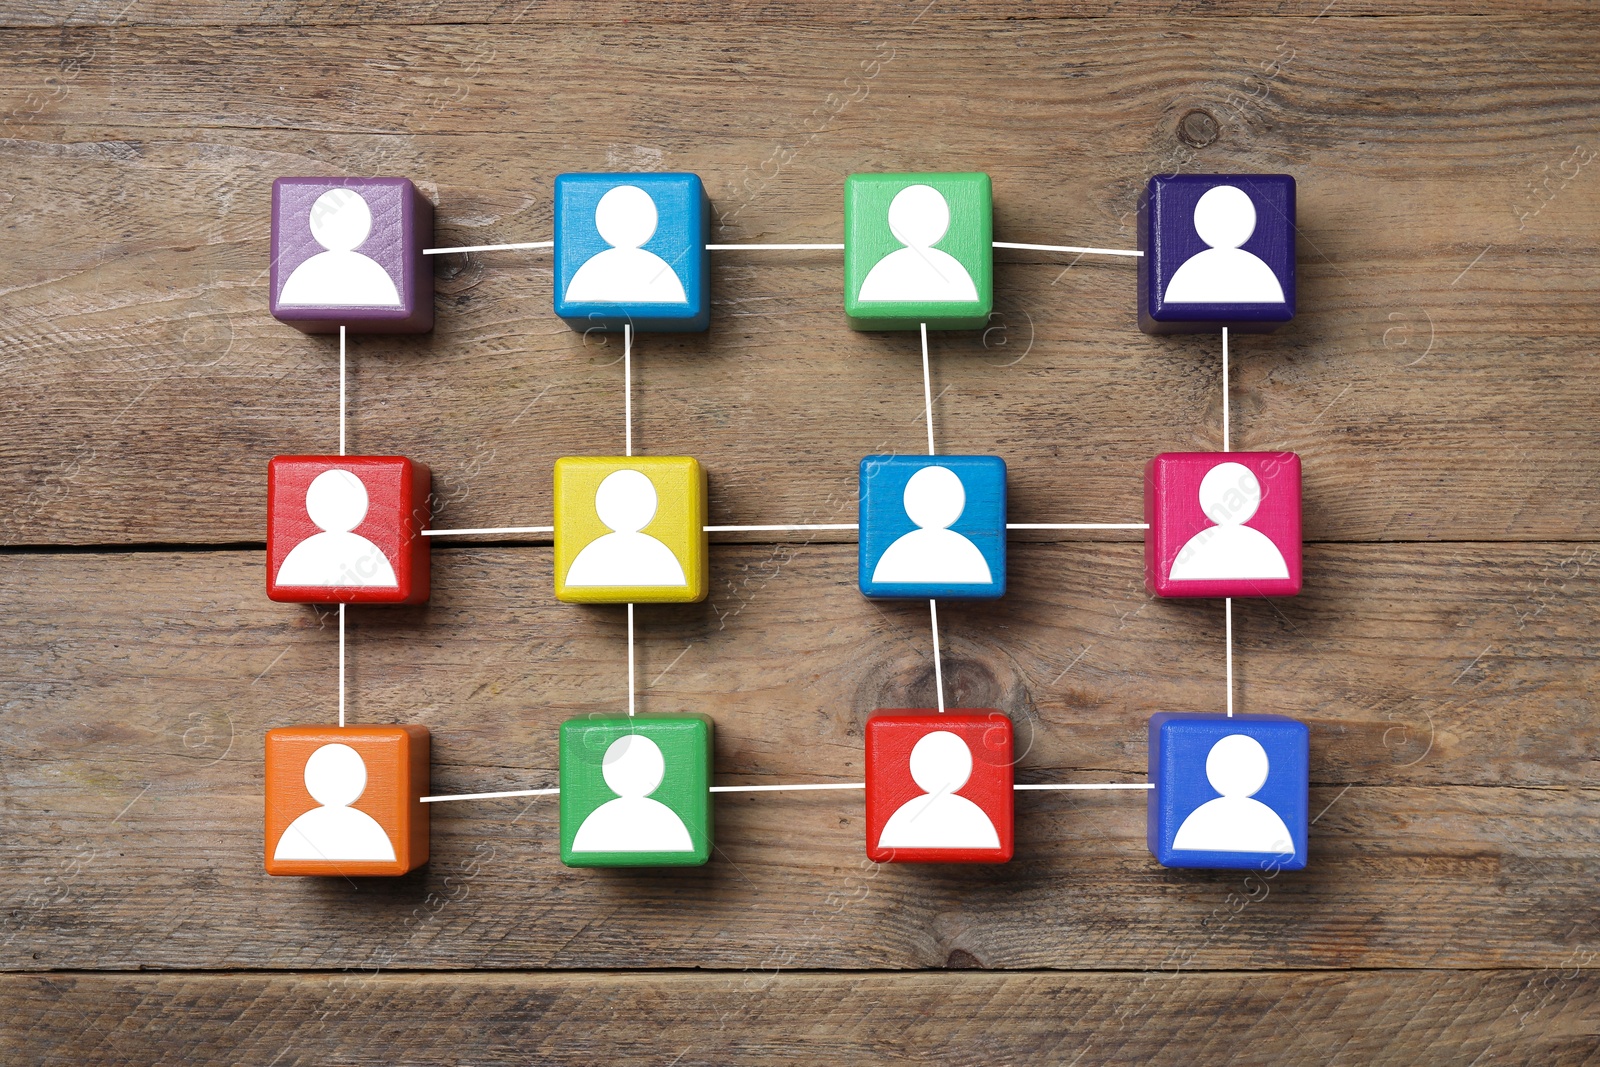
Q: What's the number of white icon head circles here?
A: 12